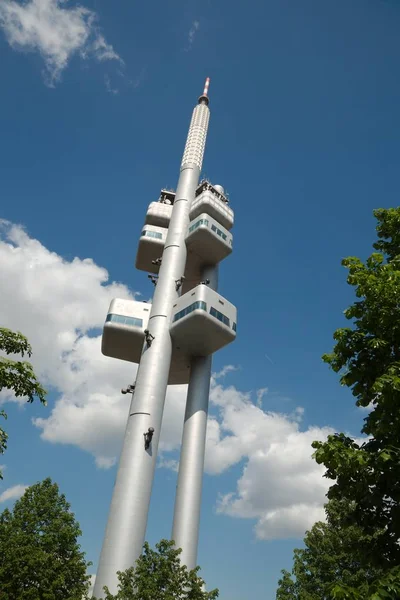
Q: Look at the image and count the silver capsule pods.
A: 6